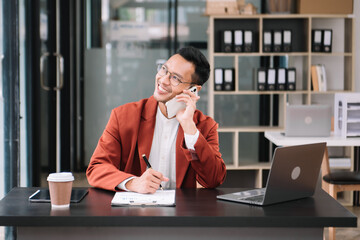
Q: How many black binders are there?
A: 14